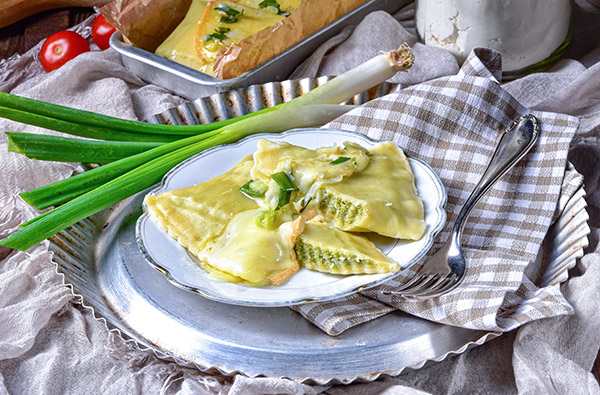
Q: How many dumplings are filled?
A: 2